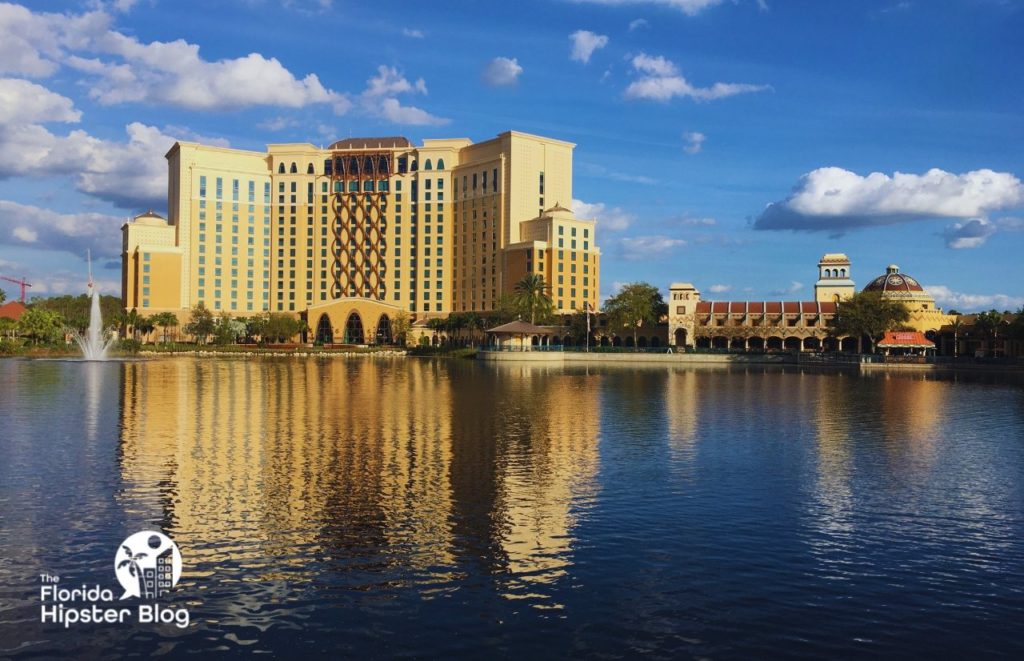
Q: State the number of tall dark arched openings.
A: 3